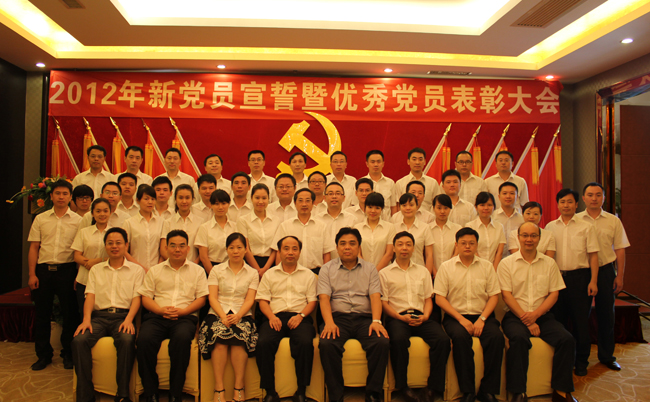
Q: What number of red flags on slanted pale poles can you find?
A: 10